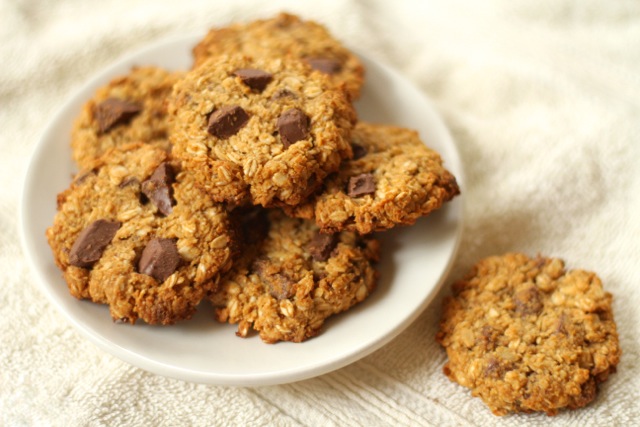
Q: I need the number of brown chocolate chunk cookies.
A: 7